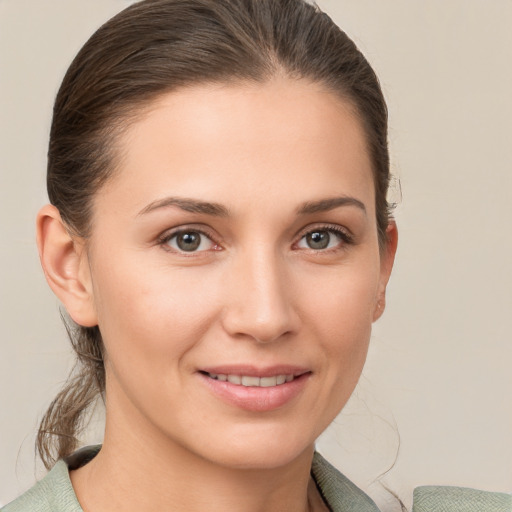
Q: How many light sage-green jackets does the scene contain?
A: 1